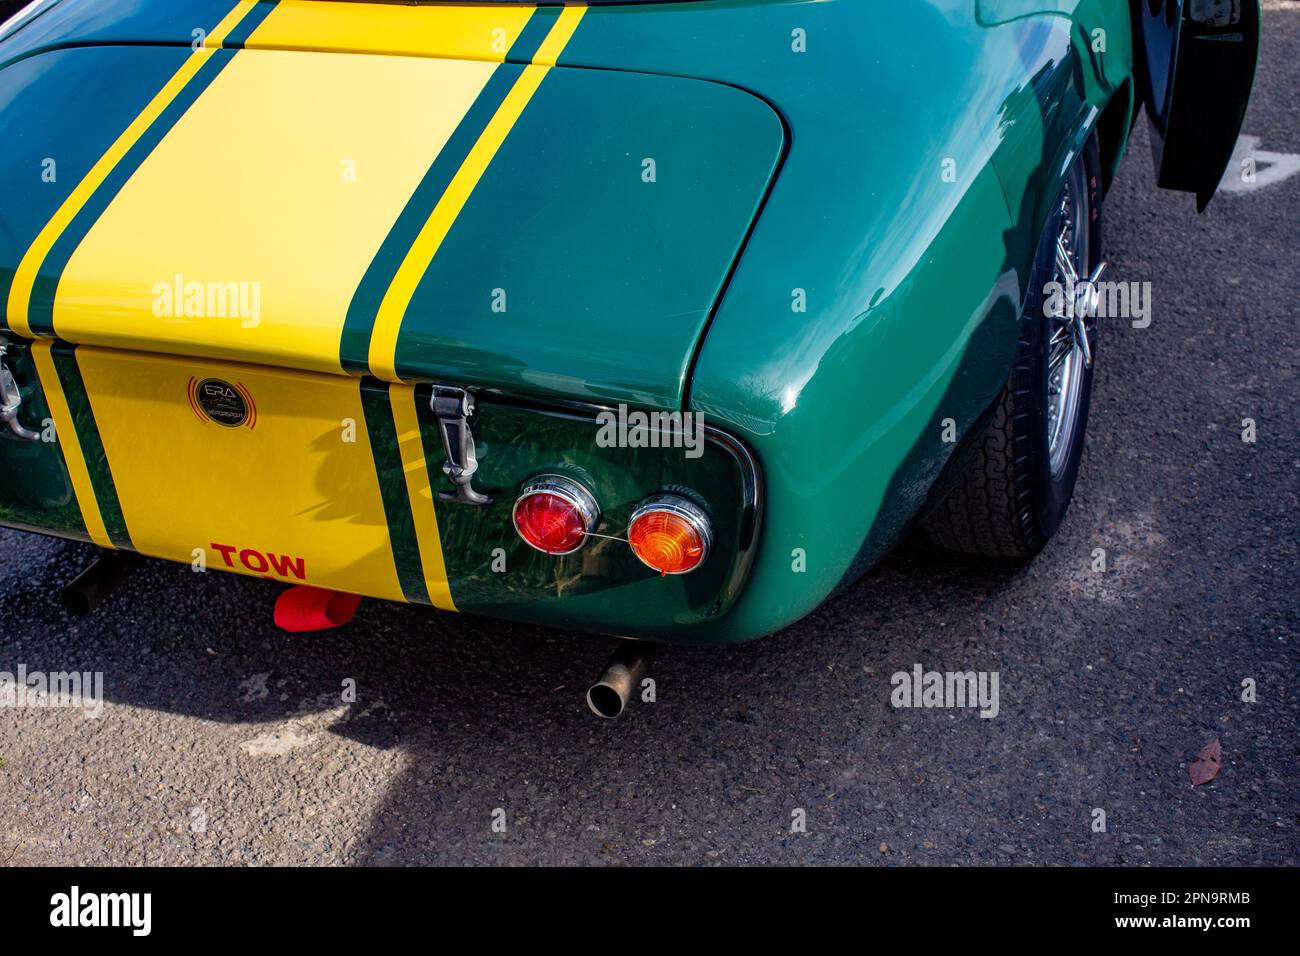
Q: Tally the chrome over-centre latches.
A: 2